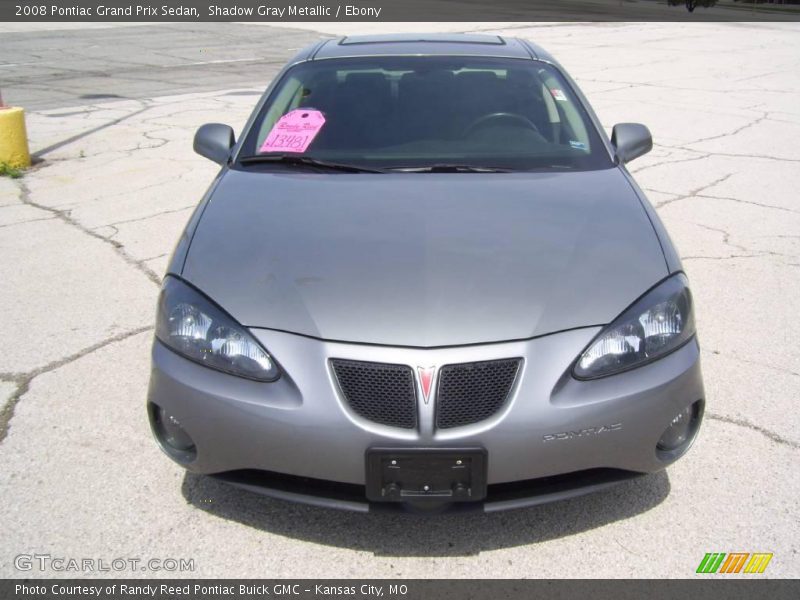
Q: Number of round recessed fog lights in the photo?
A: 2